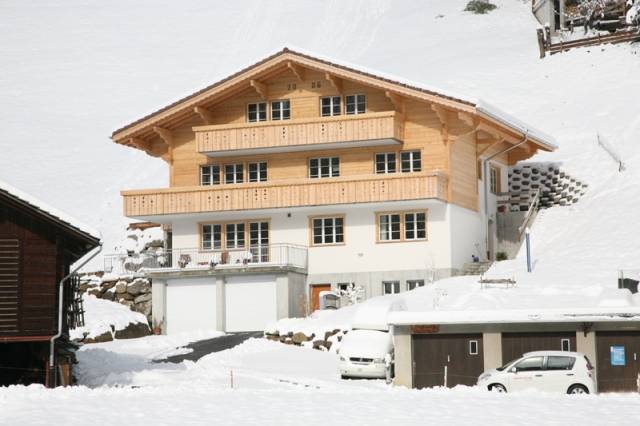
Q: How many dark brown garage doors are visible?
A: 3